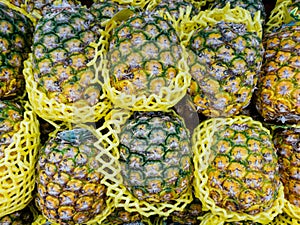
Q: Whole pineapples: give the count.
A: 6